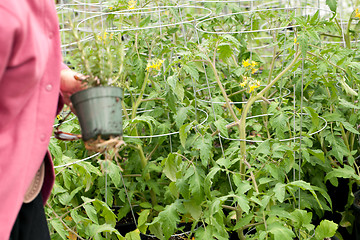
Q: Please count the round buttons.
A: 3